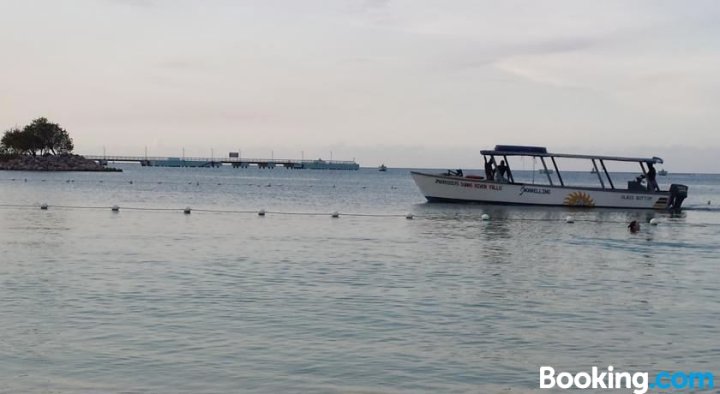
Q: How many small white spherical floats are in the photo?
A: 9